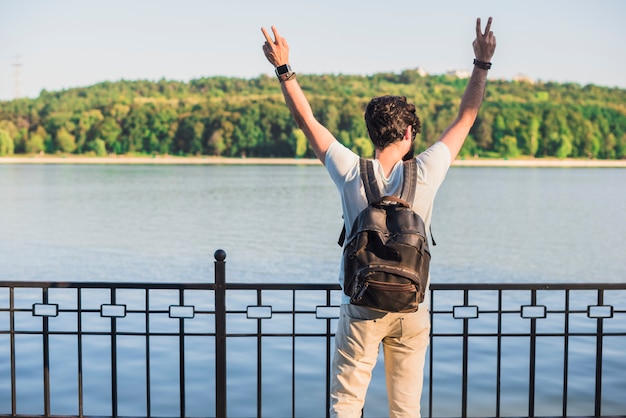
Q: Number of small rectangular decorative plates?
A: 8